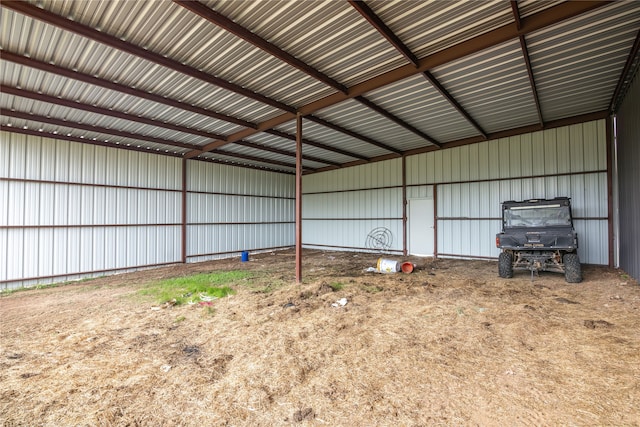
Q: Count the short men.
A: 0